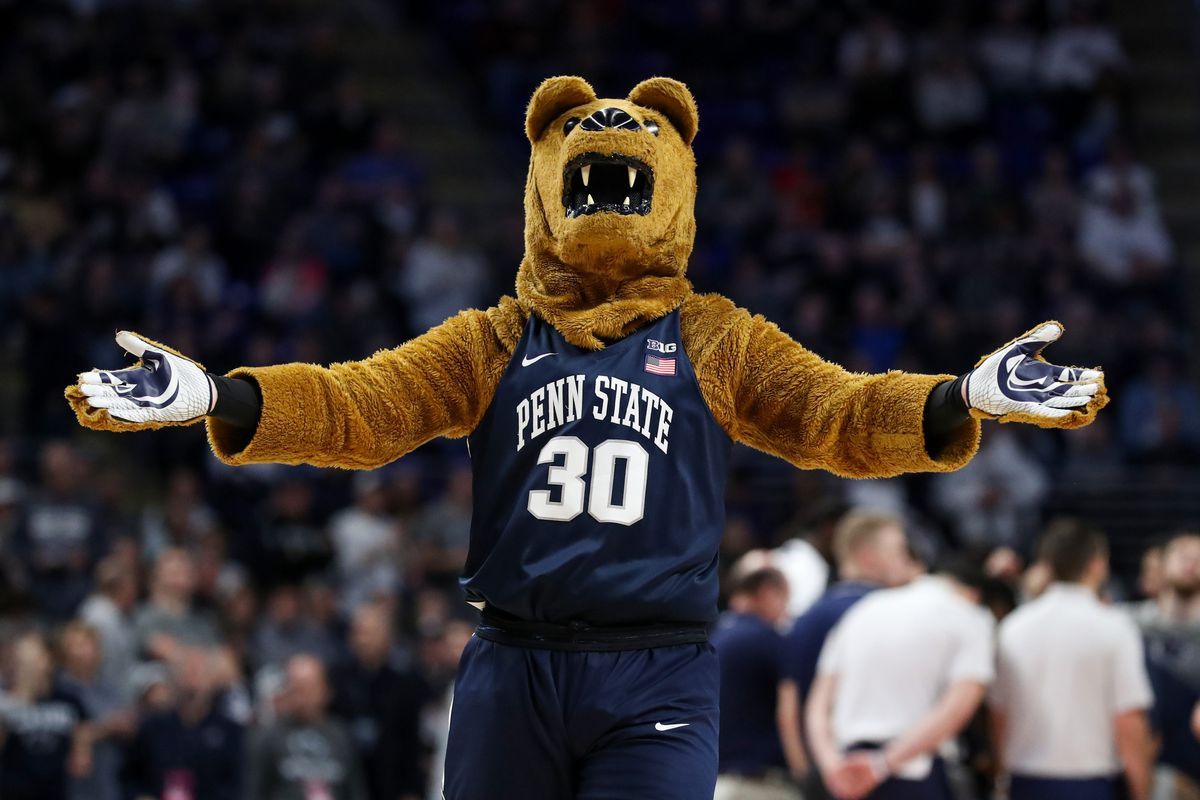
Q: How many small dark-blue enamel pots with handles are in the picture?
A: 0